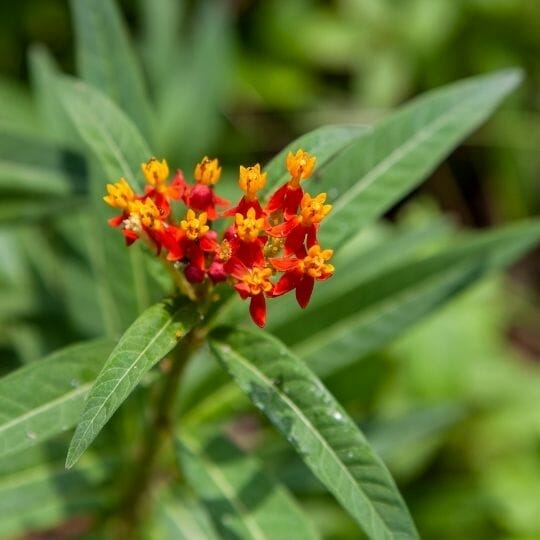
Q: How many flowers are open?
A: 11